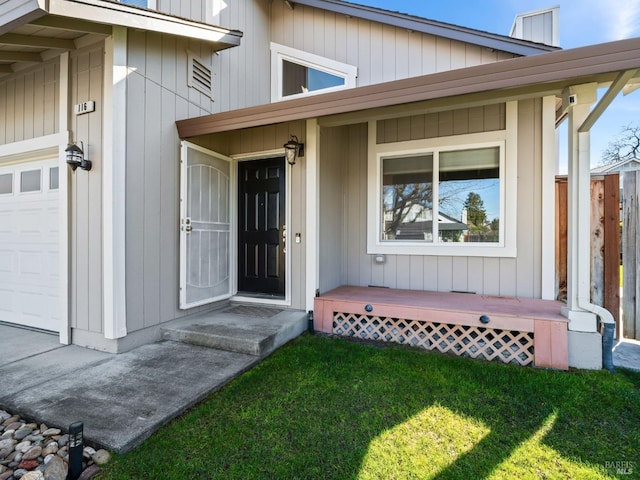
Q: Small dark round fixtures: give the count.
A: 2